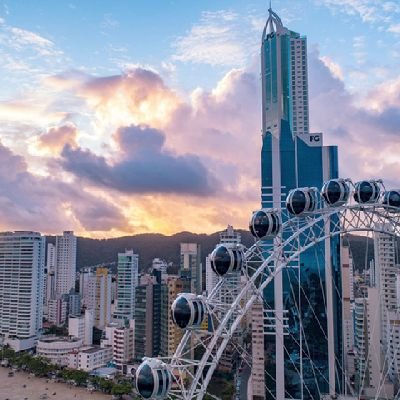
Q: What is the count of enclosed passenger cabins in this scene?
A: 8